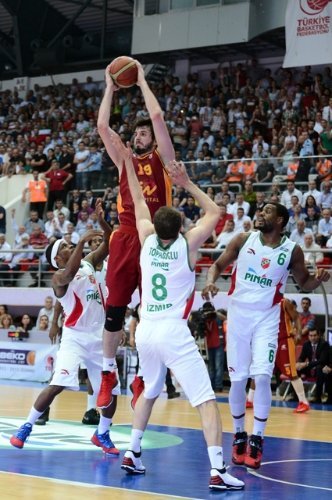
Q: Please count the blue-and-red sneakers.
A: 2